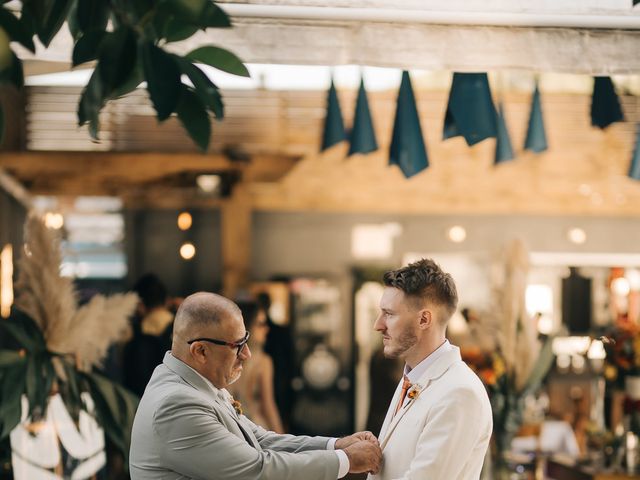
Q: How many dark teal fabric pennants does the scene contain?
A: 8